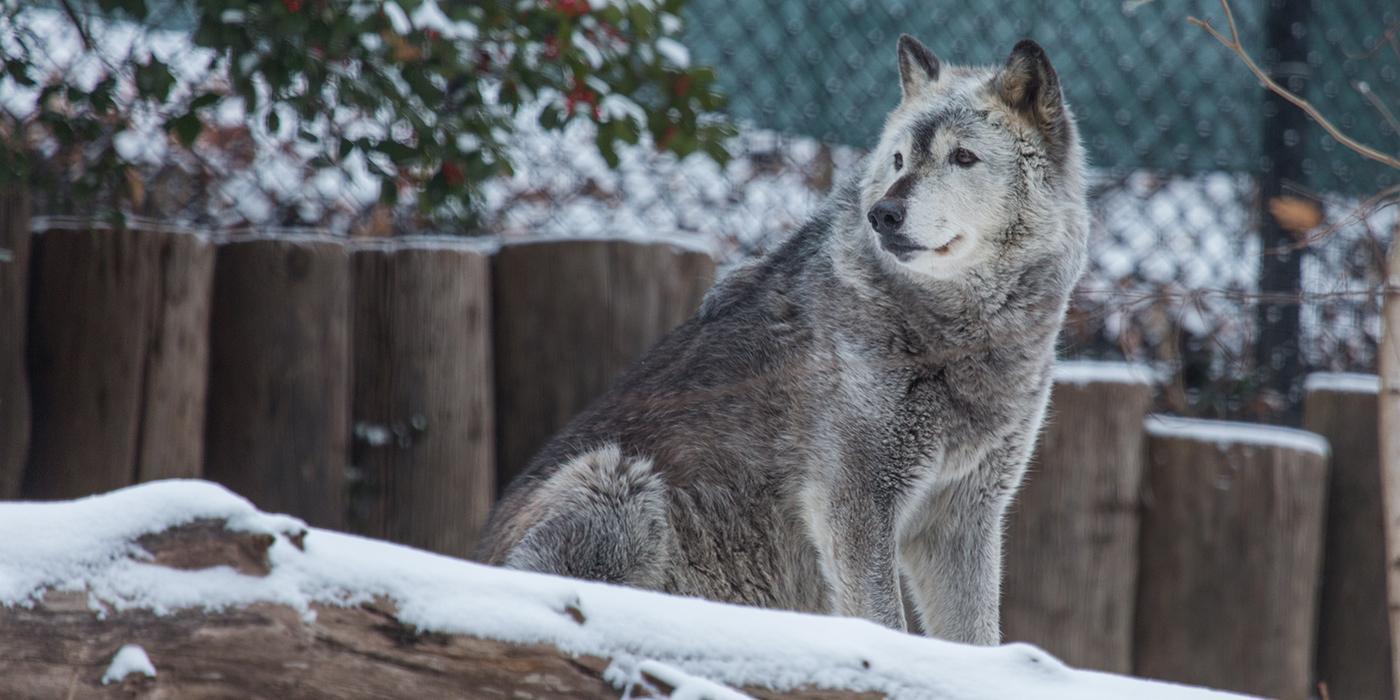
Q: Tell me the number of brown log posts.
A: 8